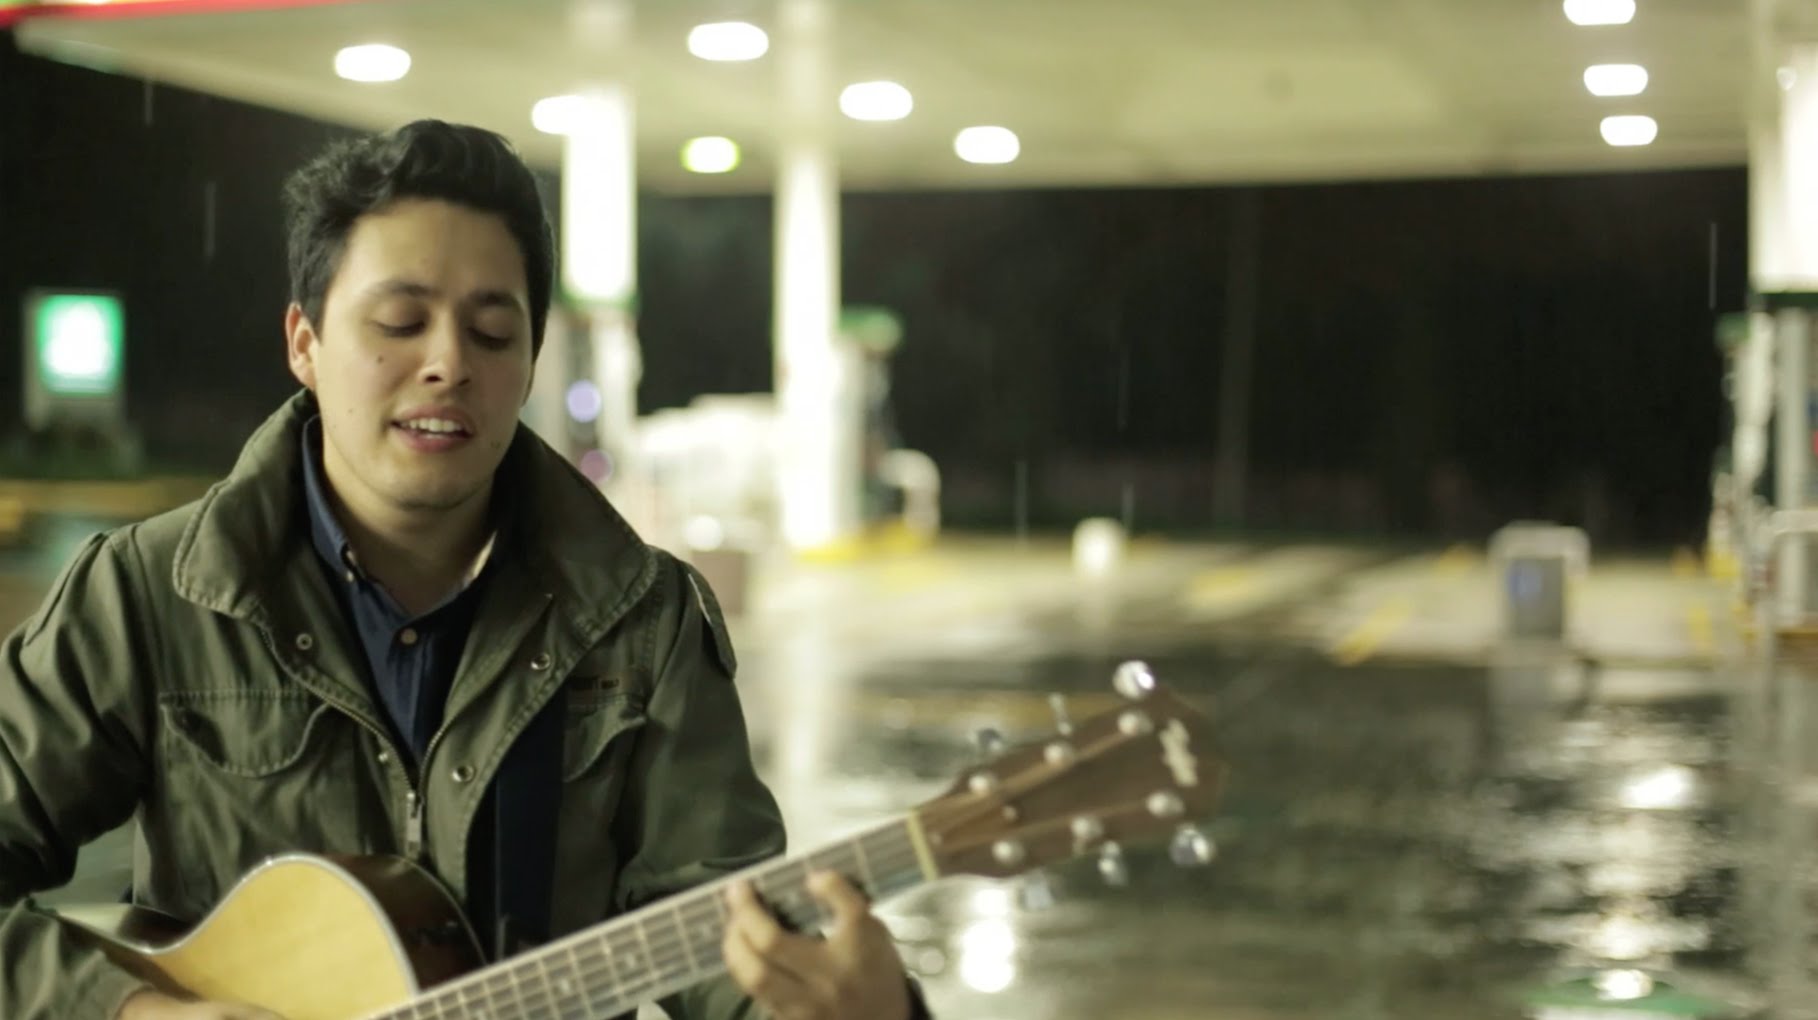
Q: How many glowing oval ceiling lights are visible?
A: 9